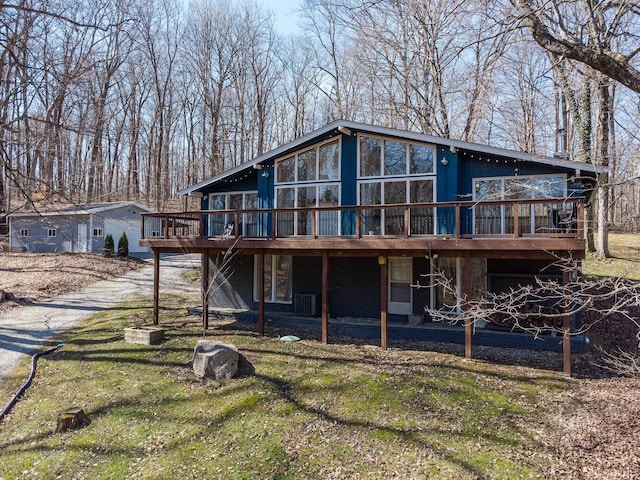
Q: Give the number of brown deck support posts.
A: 7